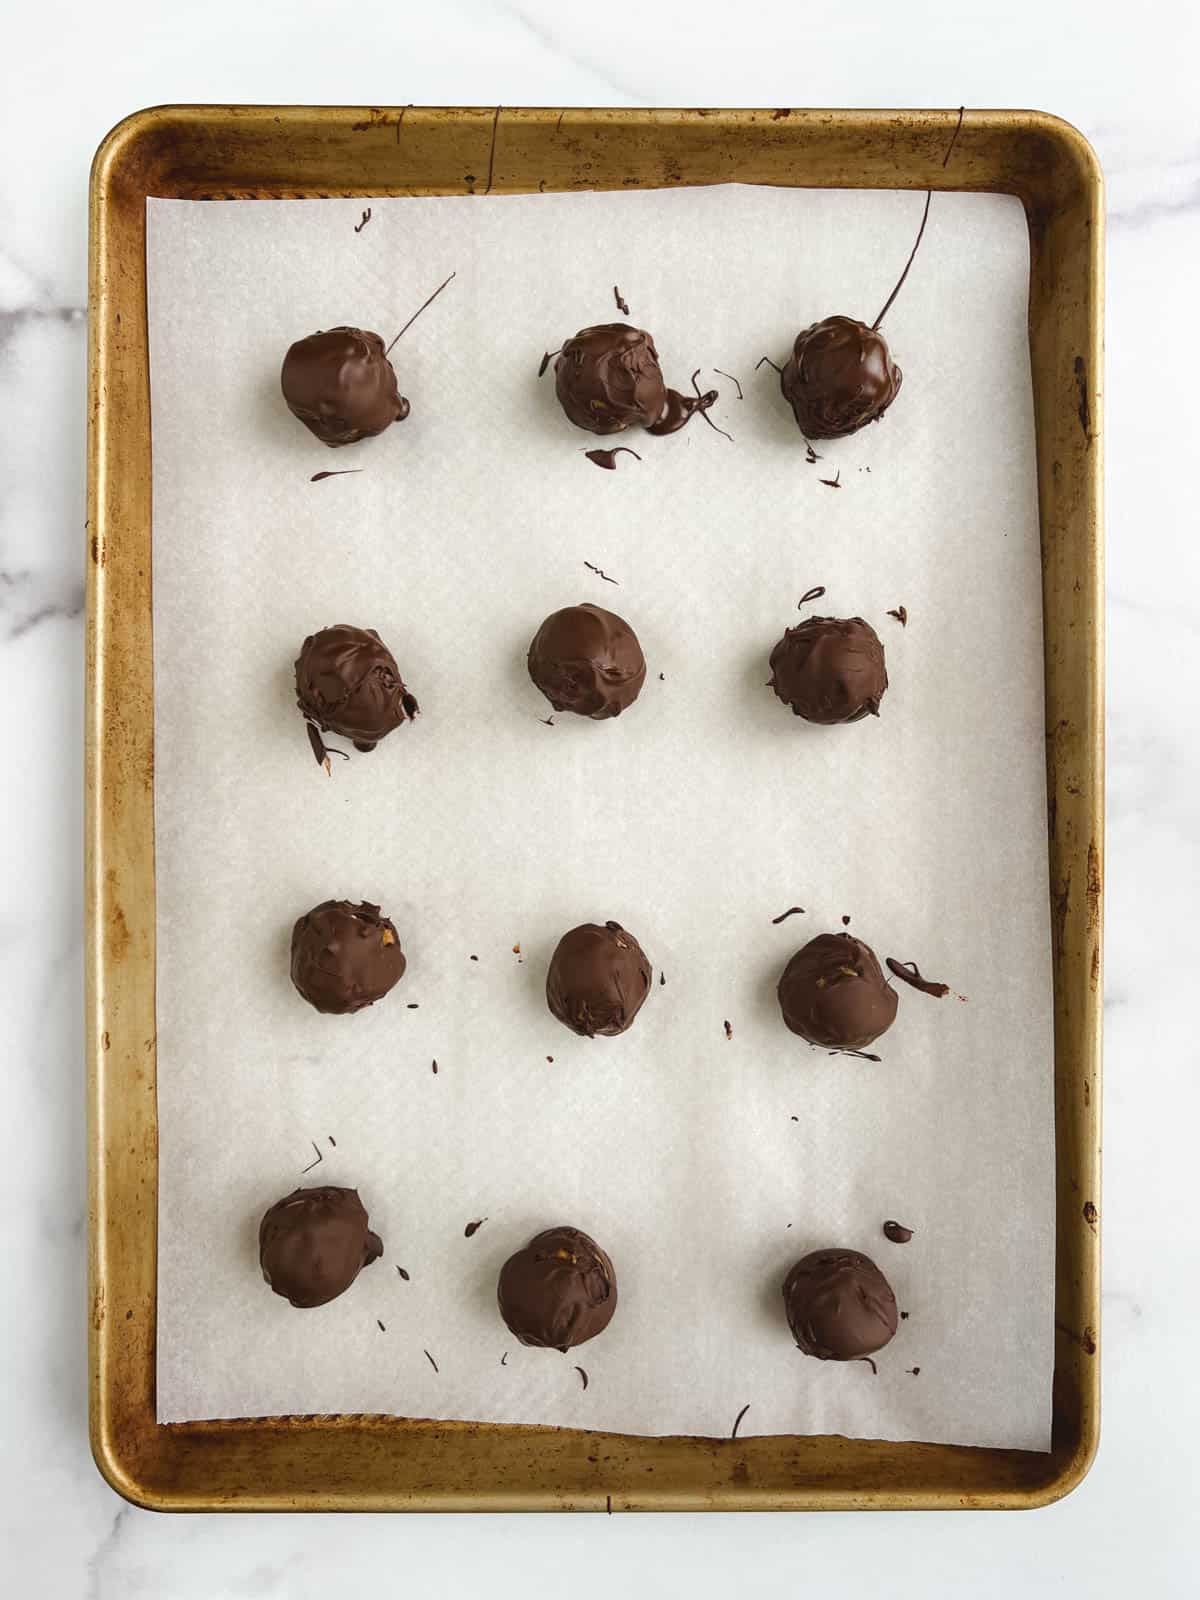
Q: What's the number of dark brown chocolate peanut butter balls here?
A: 12